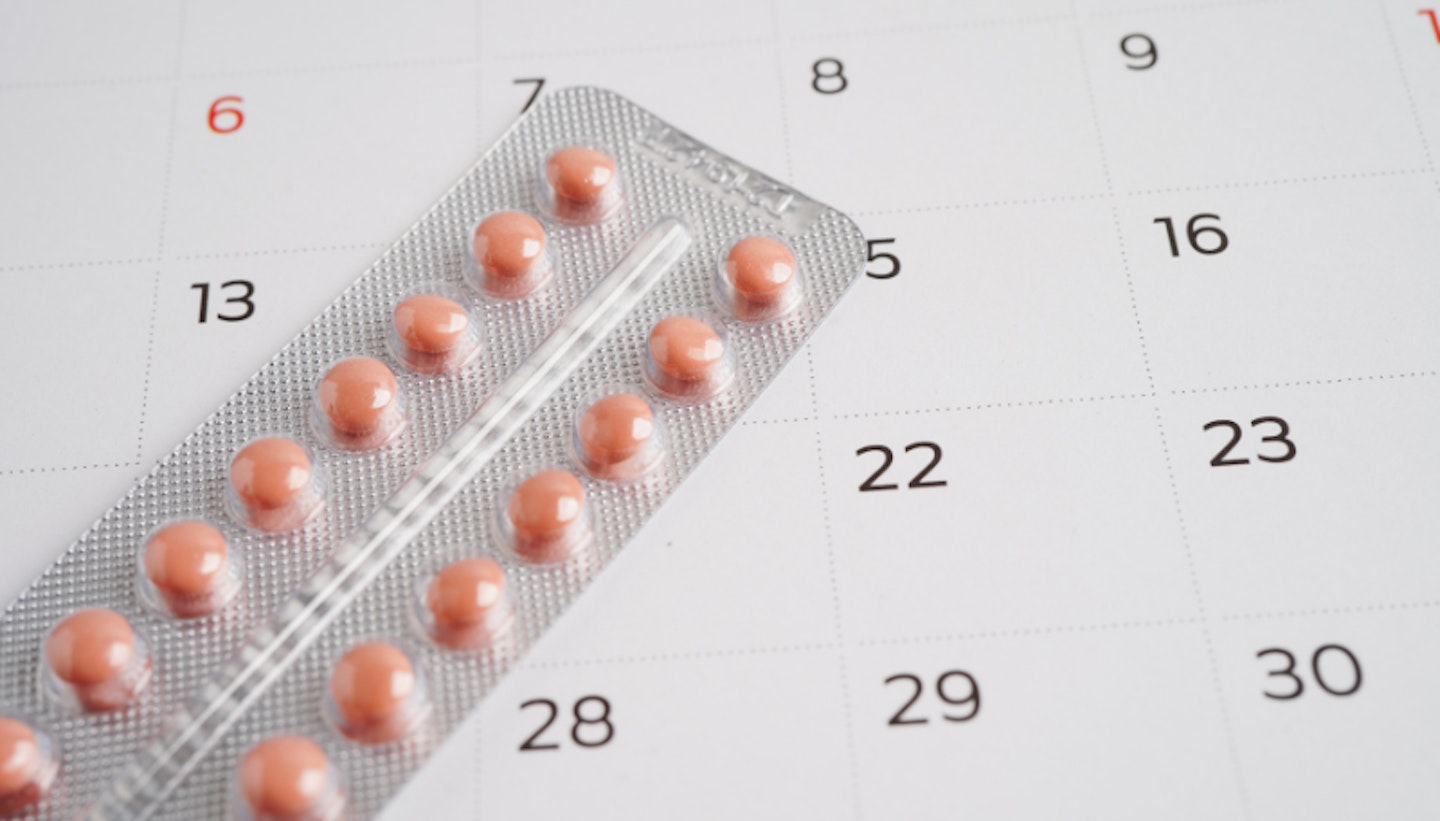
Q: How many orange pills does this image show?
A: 15